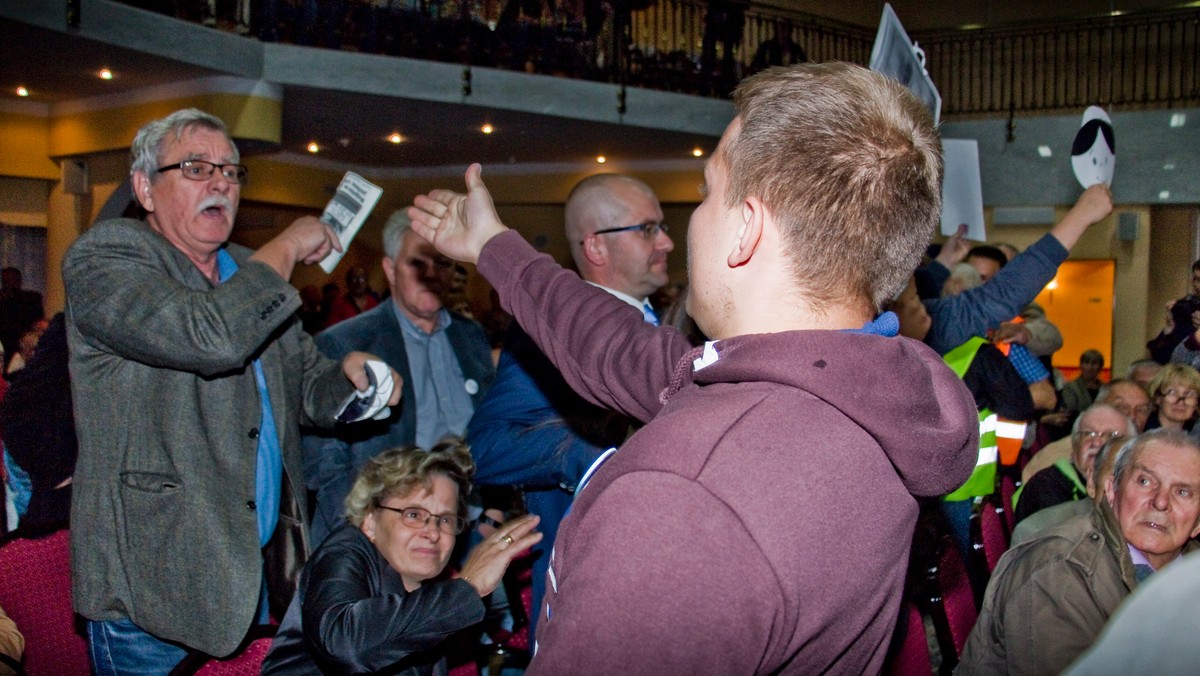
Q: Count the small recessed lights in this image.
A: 7